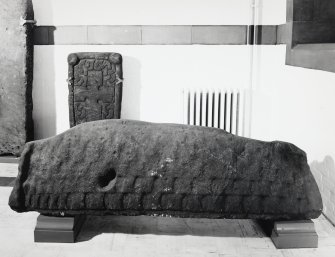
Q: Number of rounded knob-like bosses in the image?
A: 2